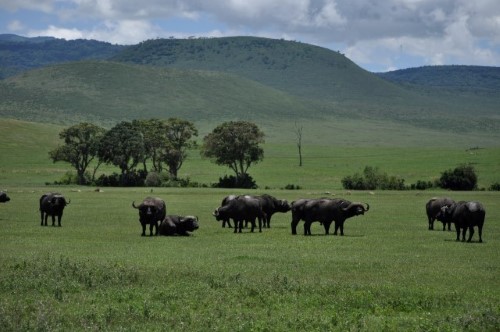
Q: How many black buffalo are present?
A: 11